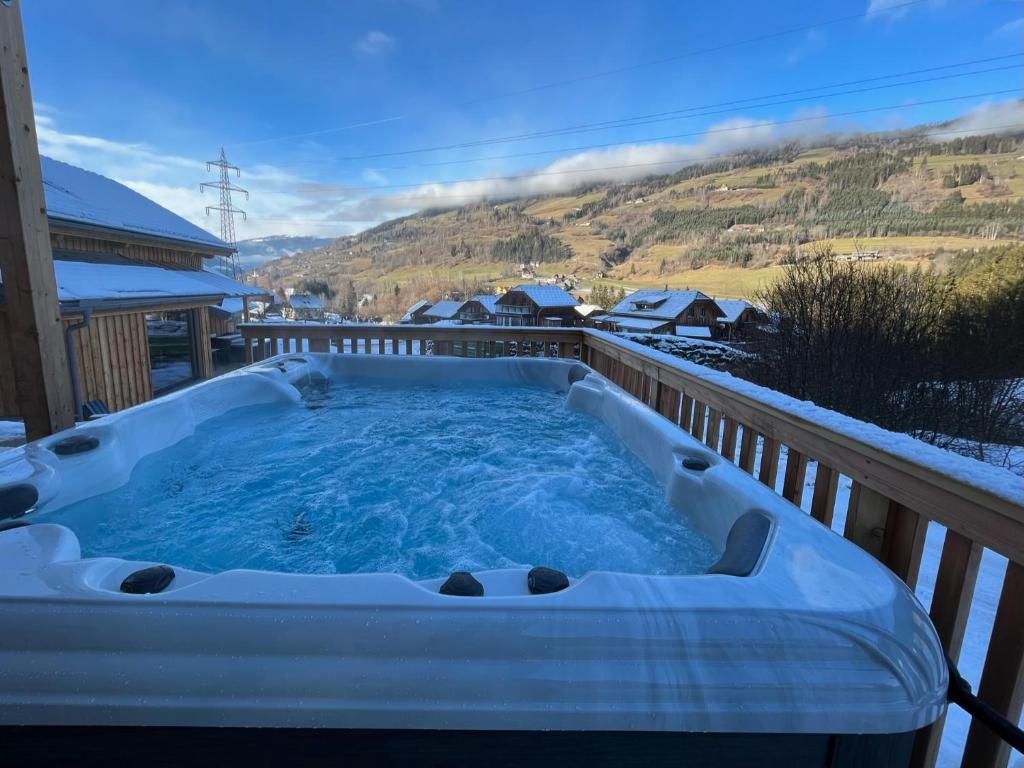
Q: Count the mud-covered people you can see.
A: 0